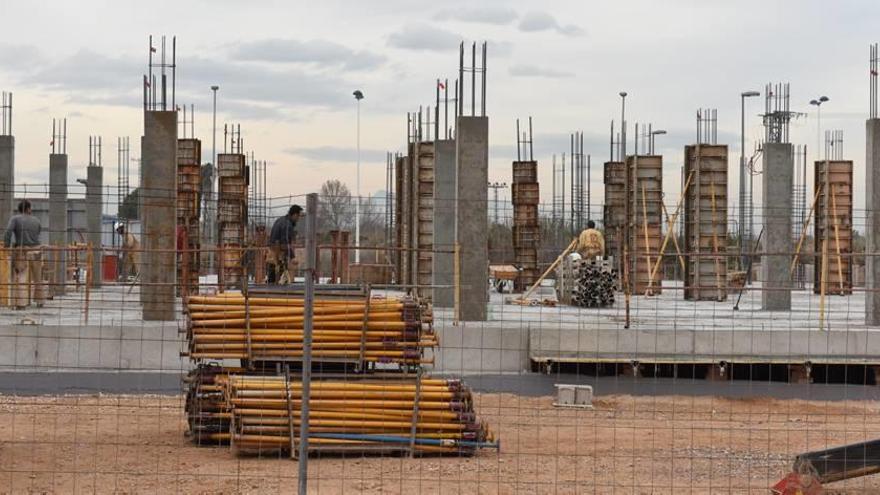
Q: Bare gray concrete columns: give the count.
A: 8